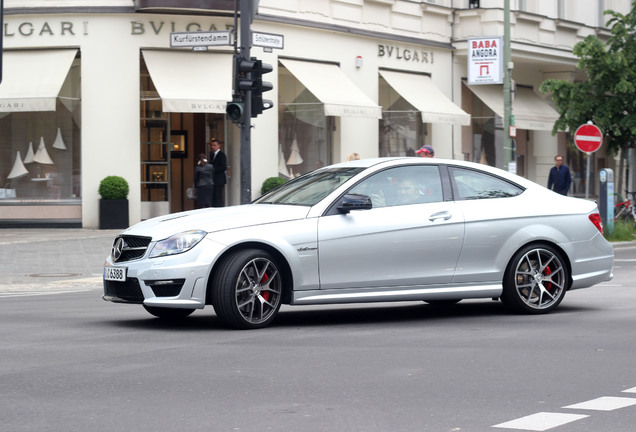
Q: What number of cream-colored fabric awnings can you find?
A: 5